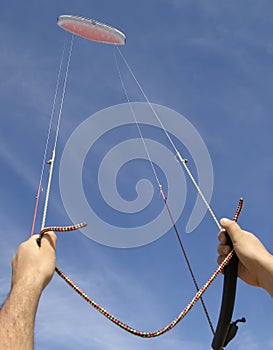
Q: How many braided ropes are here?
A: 1